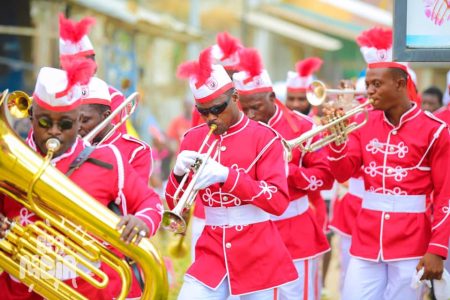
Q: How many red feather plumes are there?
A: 7